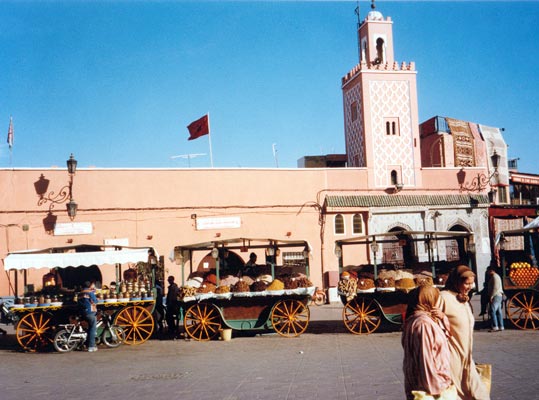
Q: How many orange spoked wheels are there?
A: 6